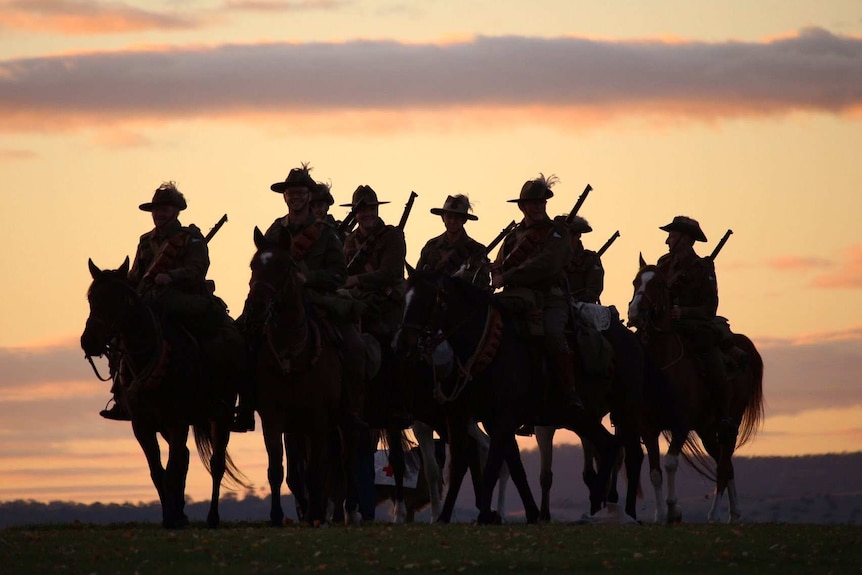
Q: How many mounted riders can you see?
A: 8